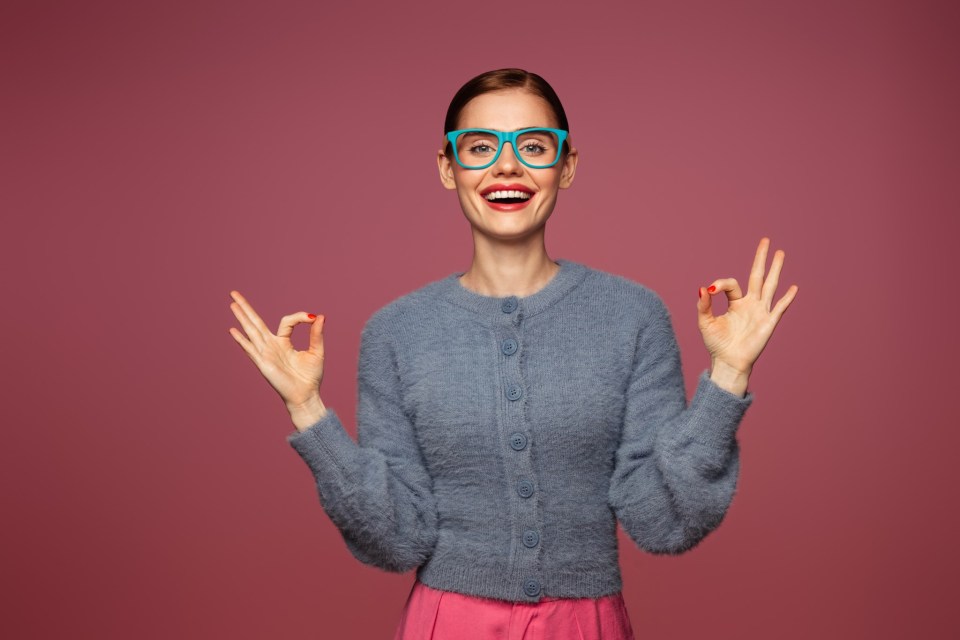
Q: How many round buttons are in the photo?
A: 7